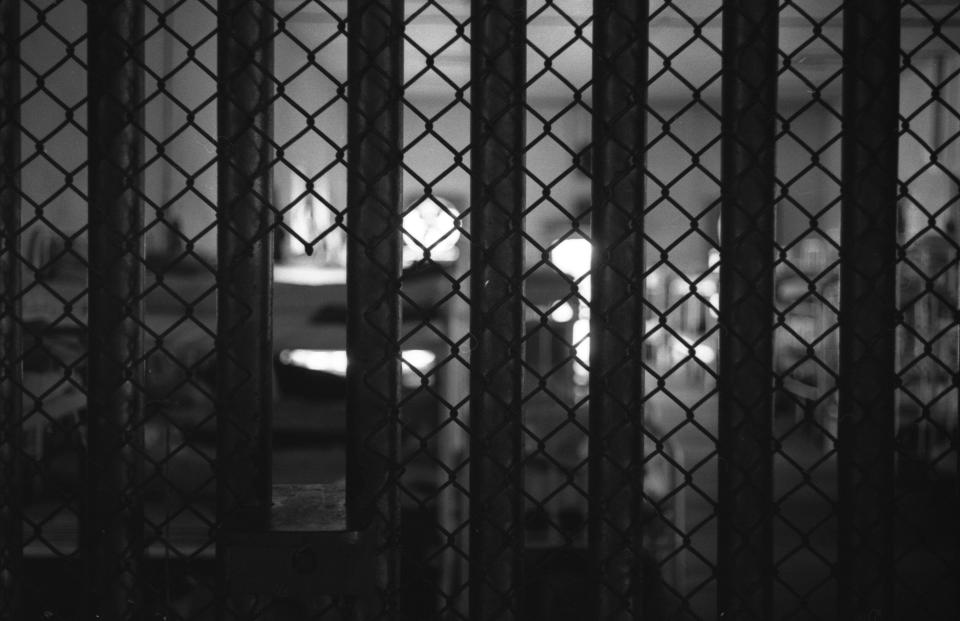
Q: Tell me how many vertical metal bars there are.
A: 8